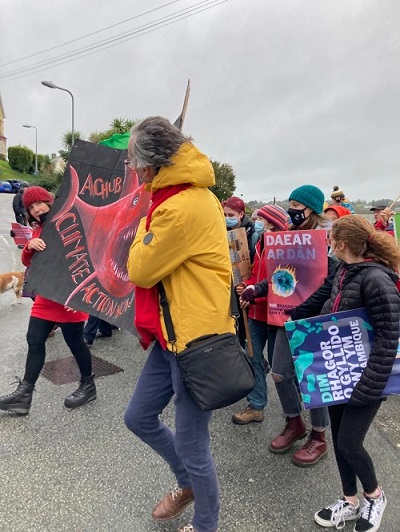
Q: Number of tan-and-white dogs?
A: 1